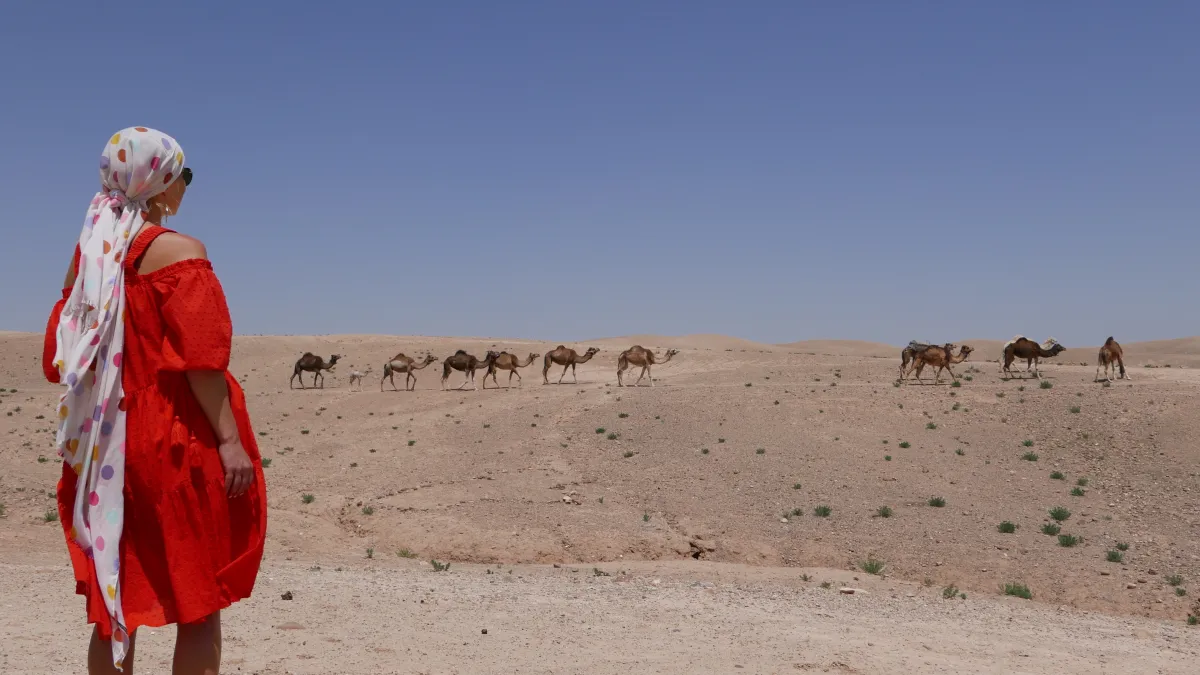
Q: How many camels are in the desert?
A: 12